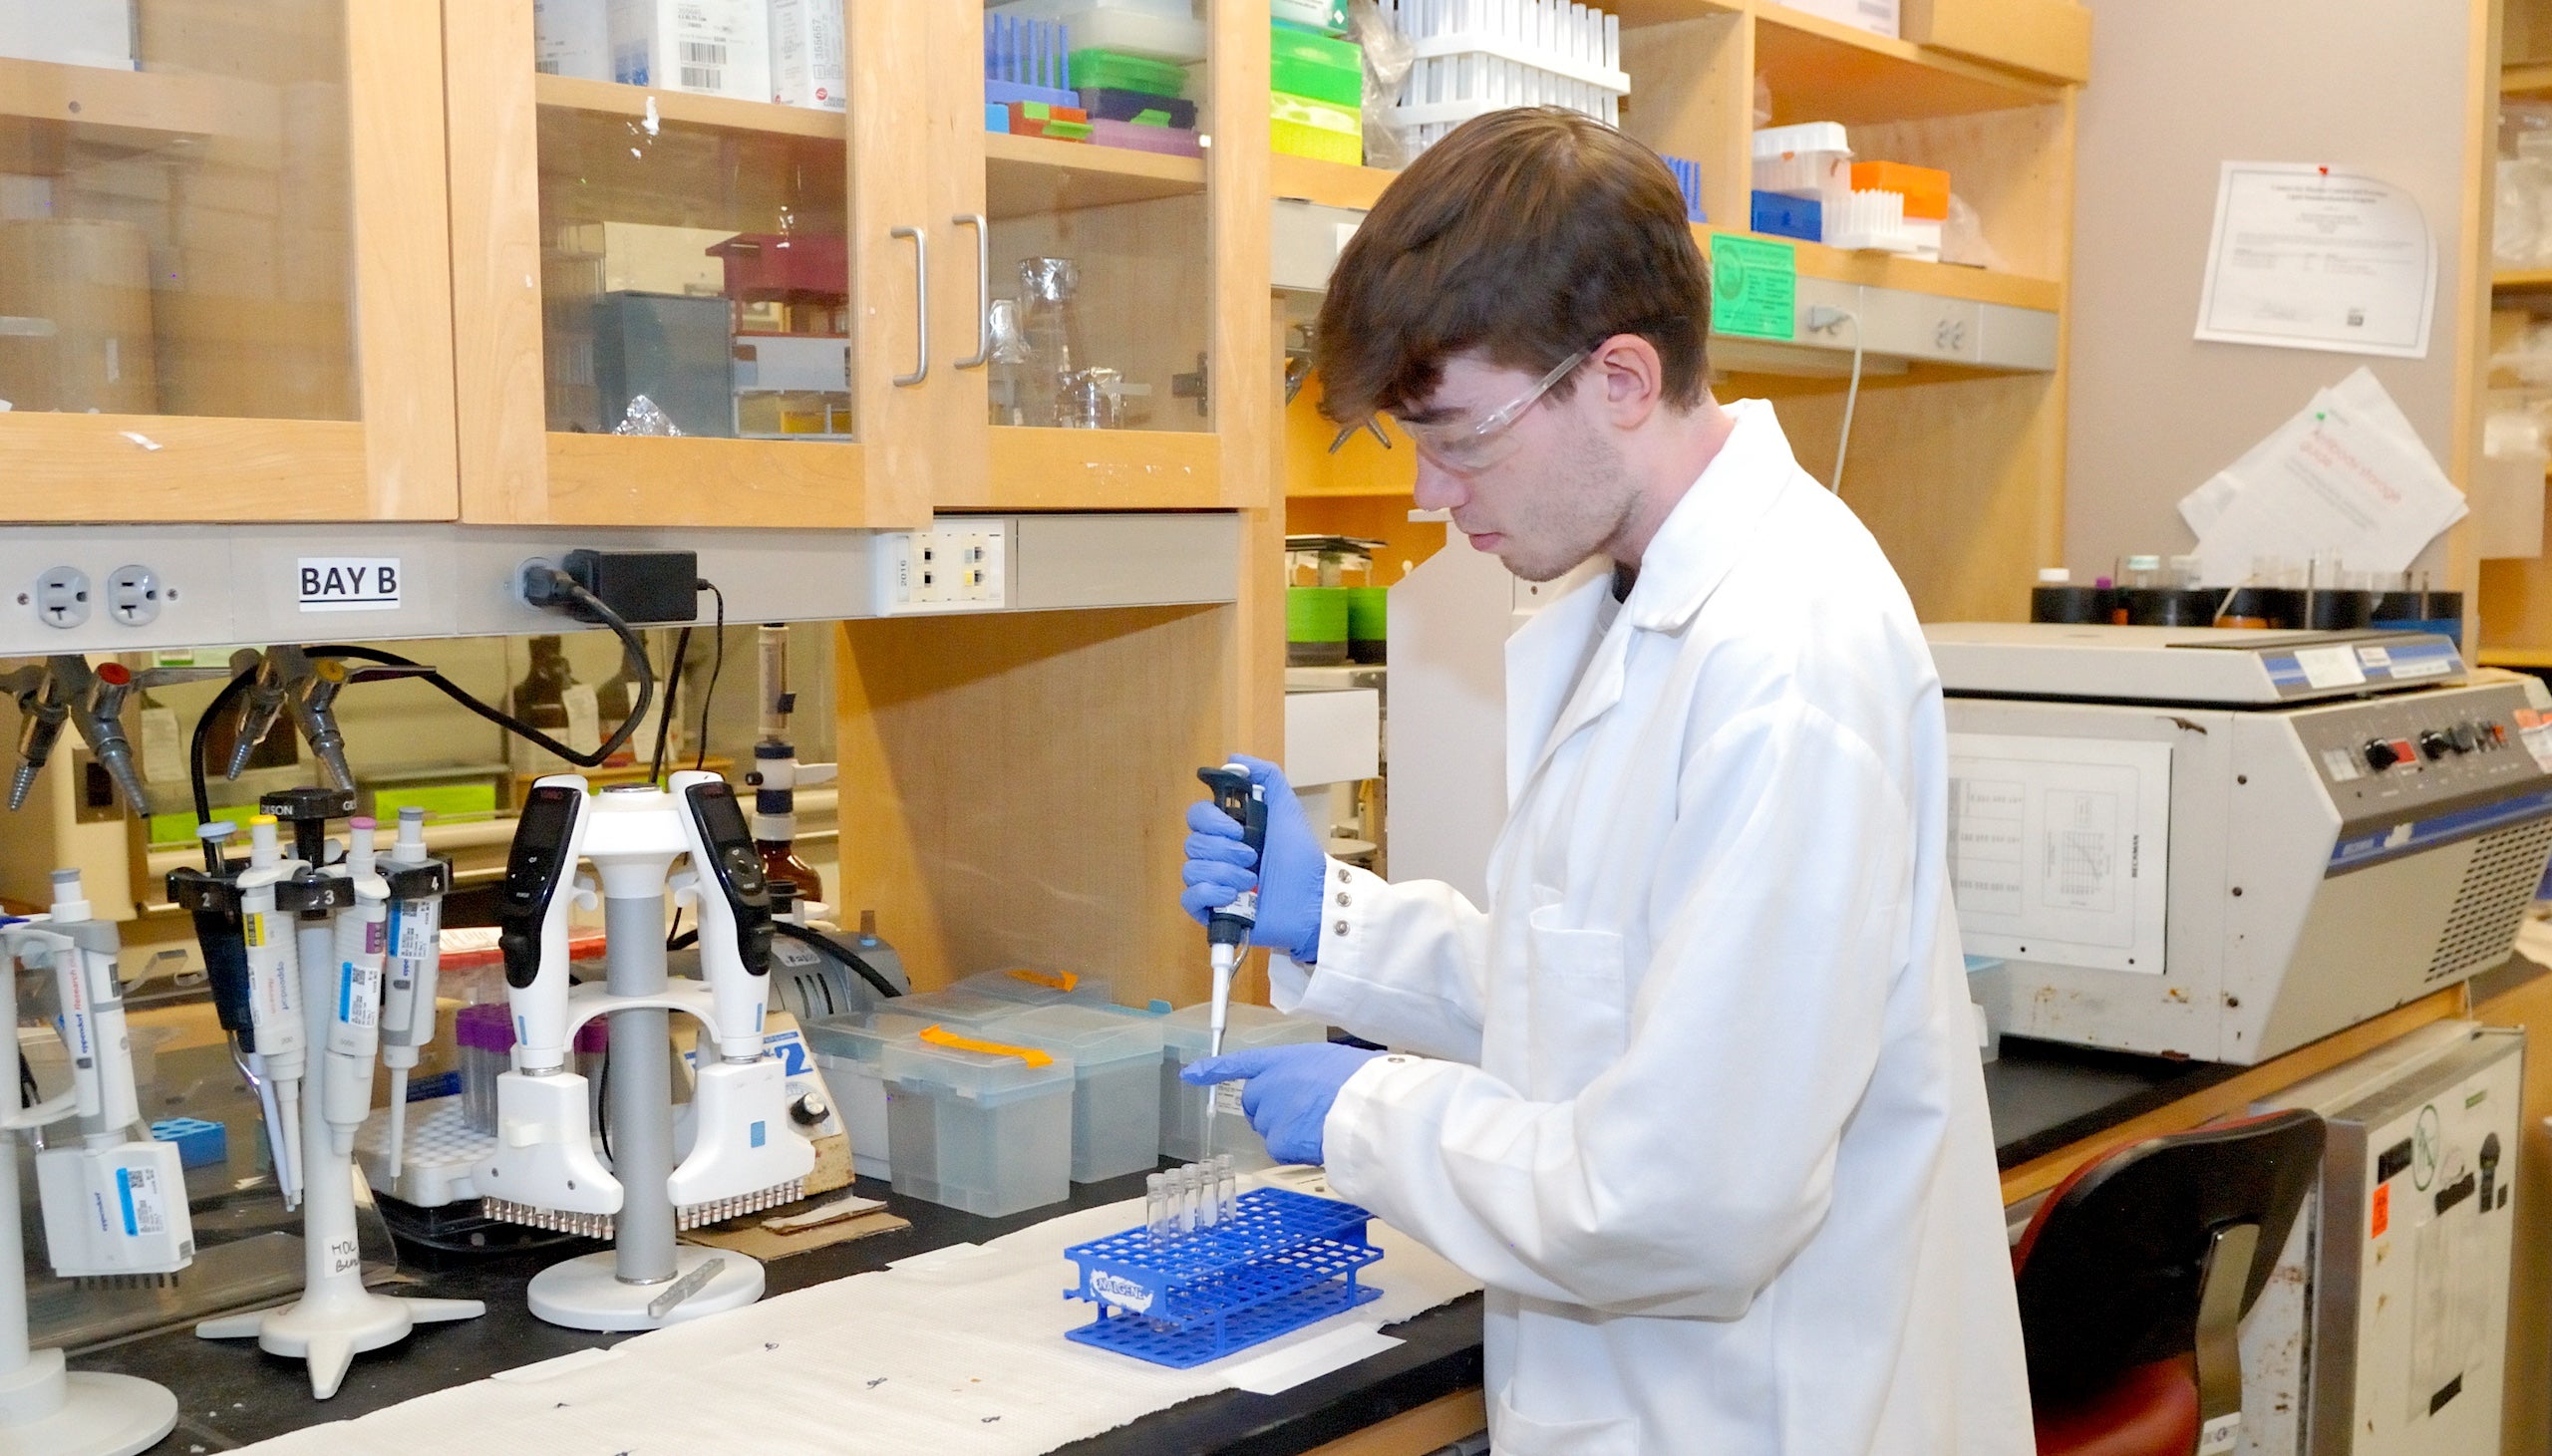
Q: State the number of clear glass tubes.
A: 5